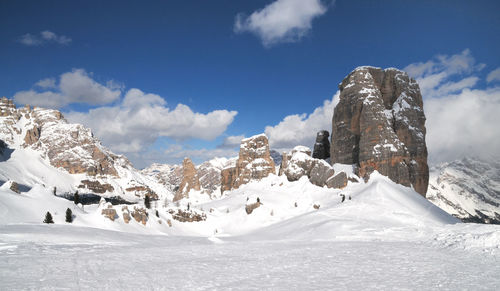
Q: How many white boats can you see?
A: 0